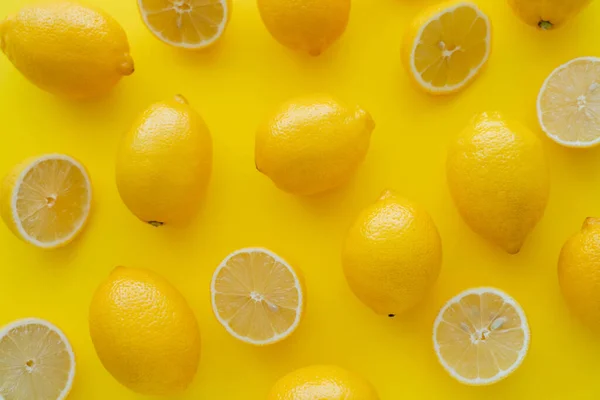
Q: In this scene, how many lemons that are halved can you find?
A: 7